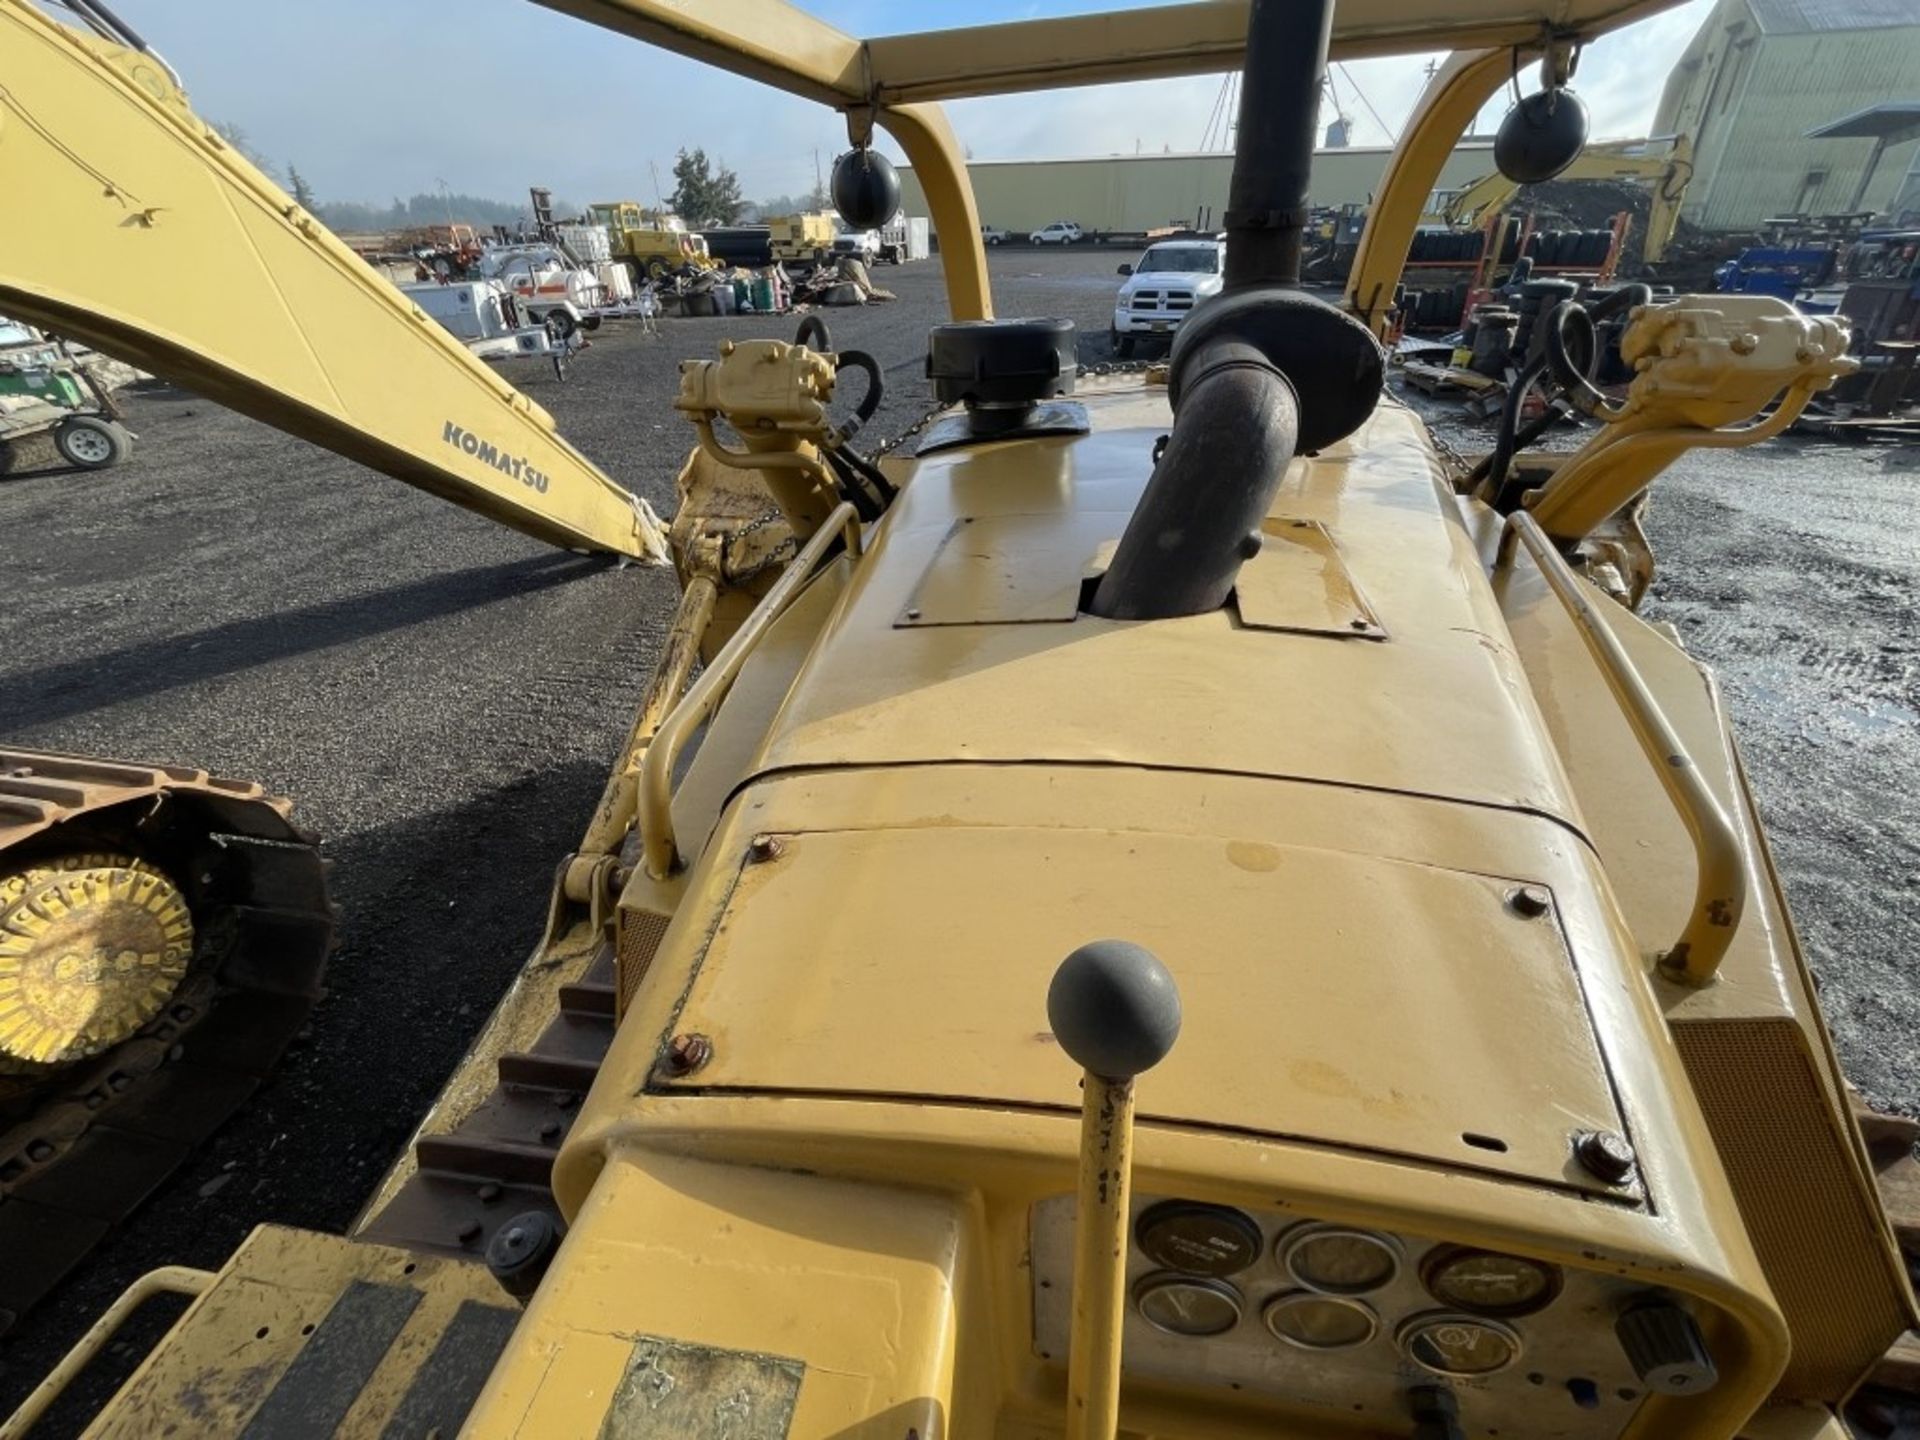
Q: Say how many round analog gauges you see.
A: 6